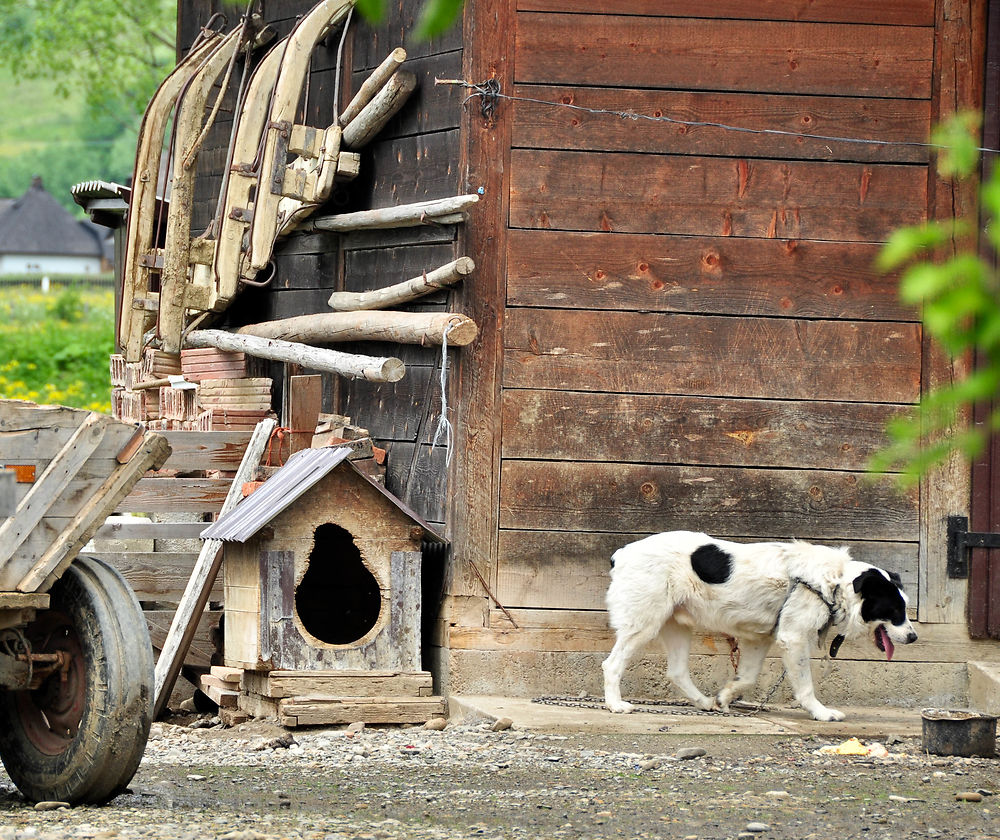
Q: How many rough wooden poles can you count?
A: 6